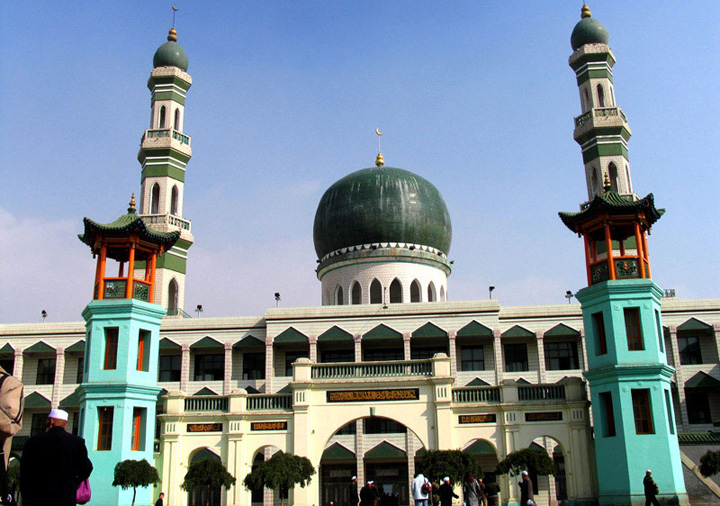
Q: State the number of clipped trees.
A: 6